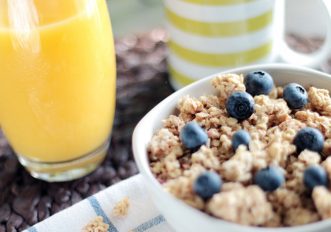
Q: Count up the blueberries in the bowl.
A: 9